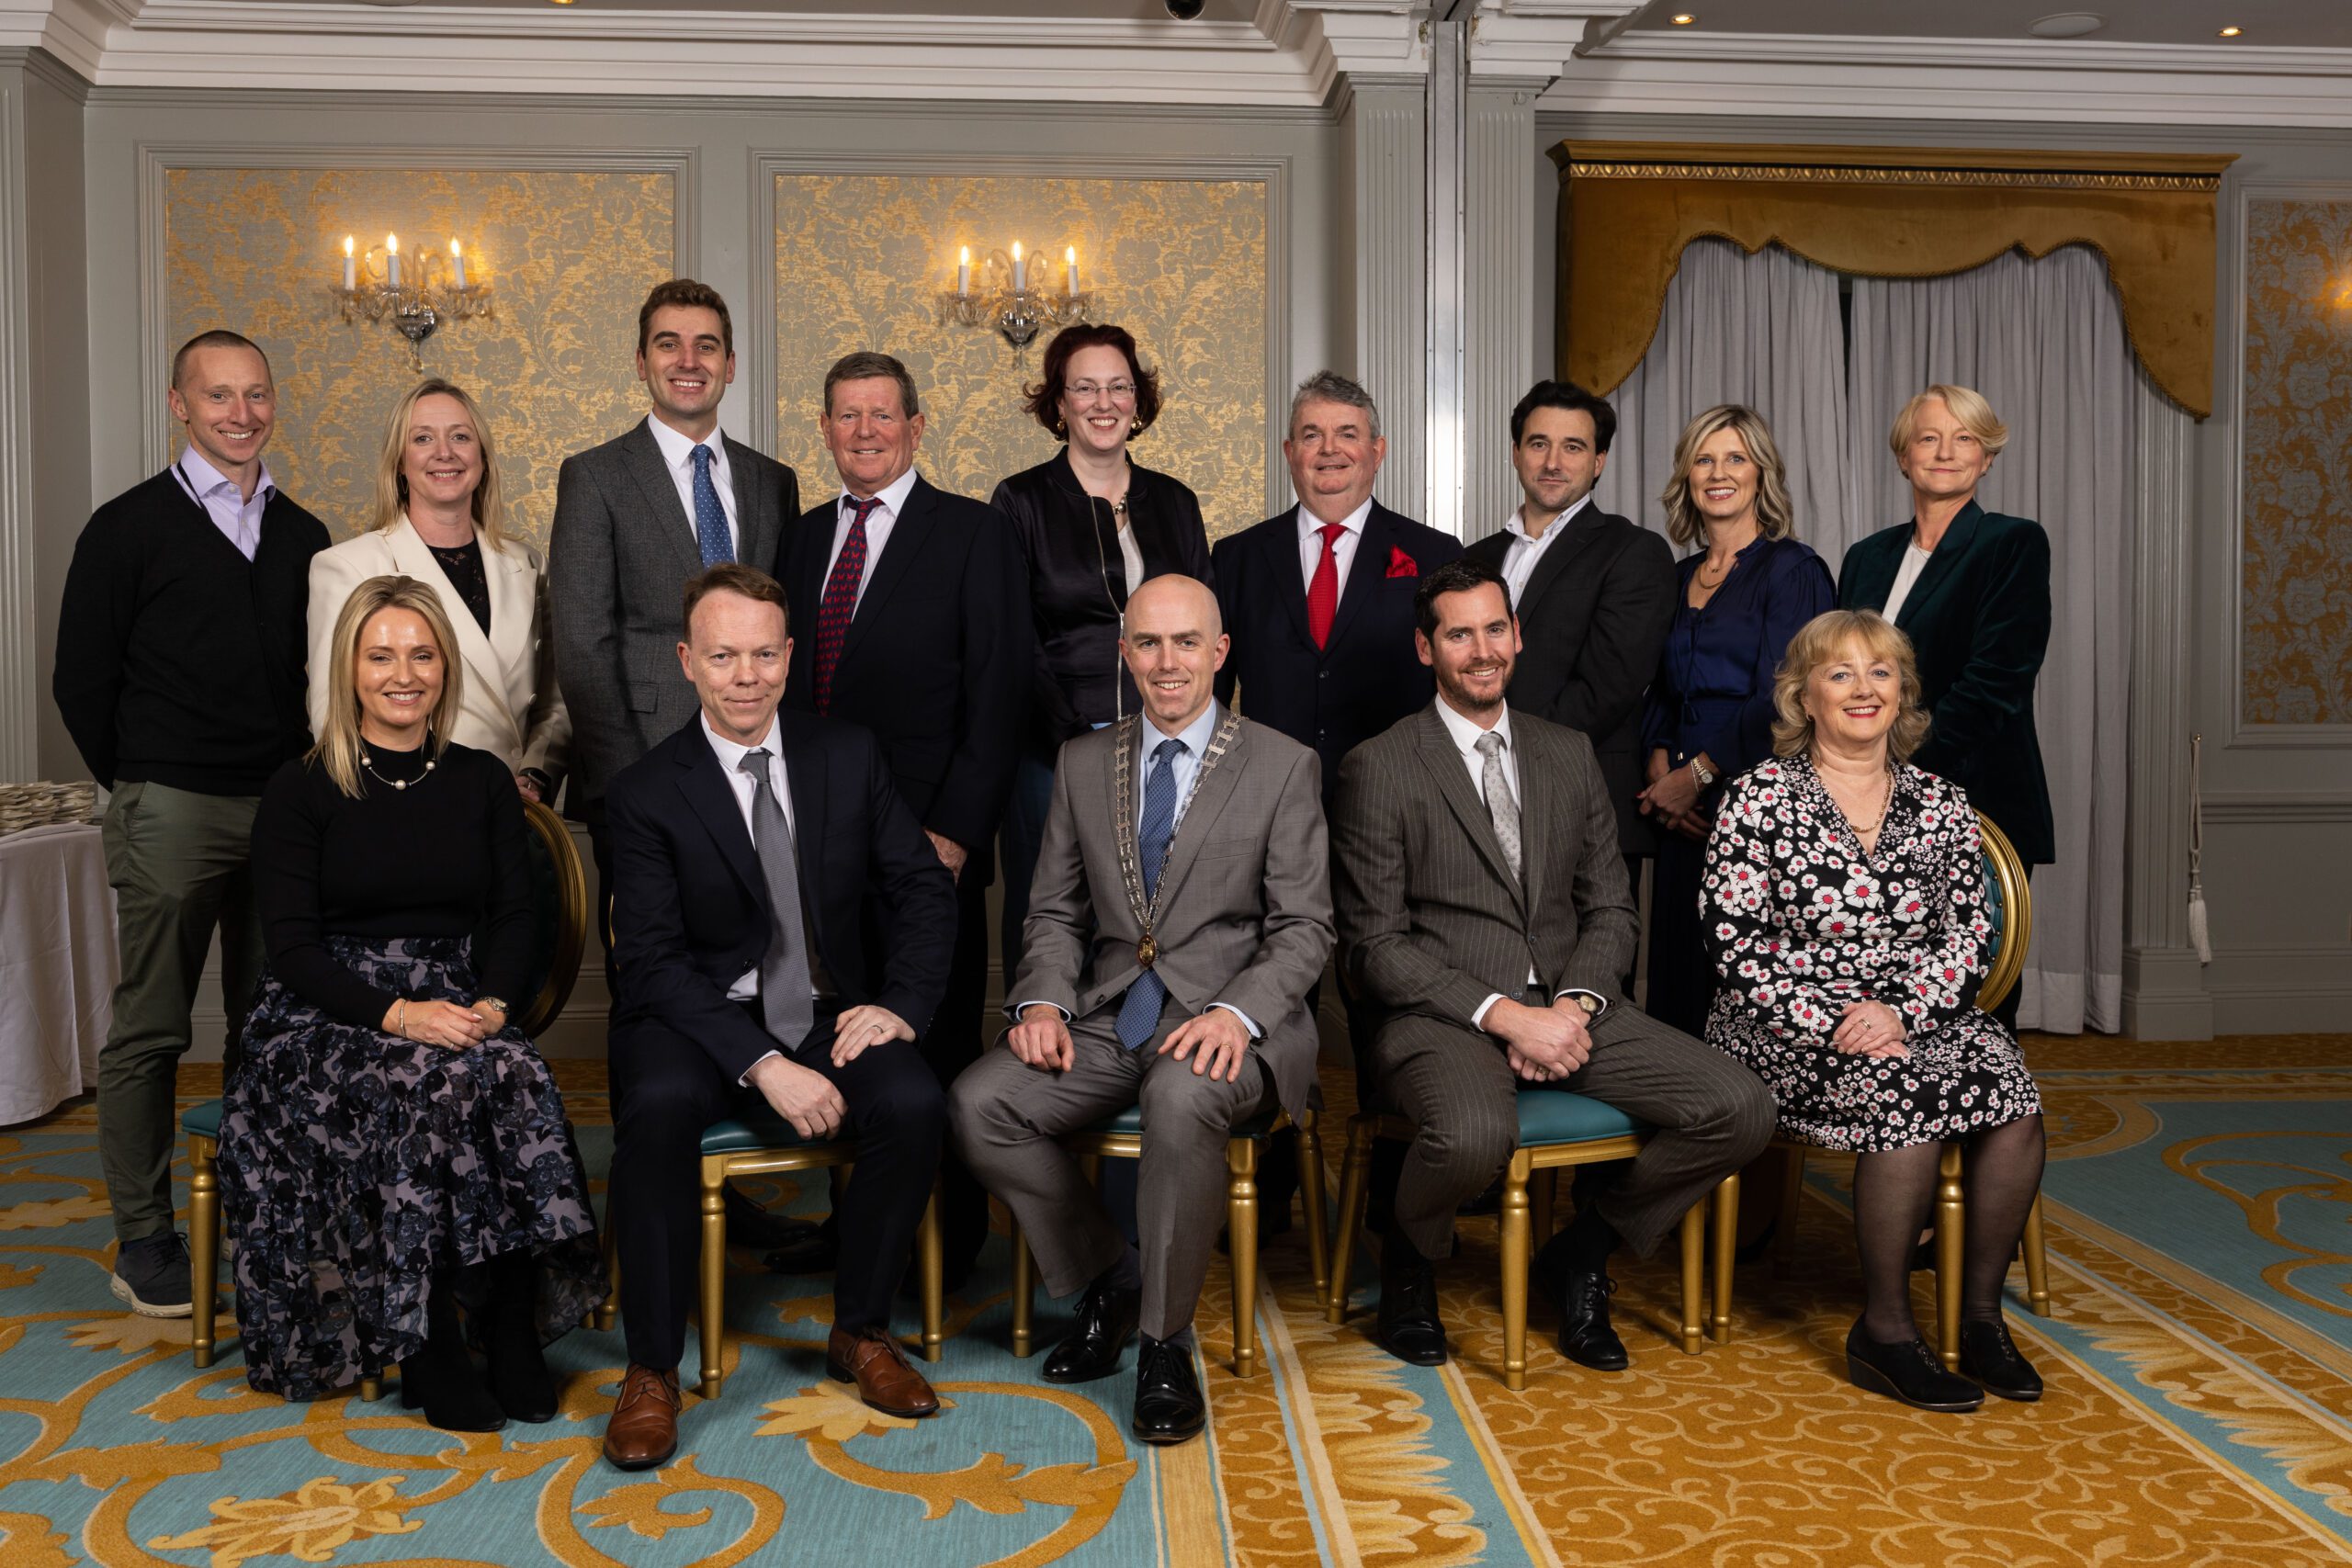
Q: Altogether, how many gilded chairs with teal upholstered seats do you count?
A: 5